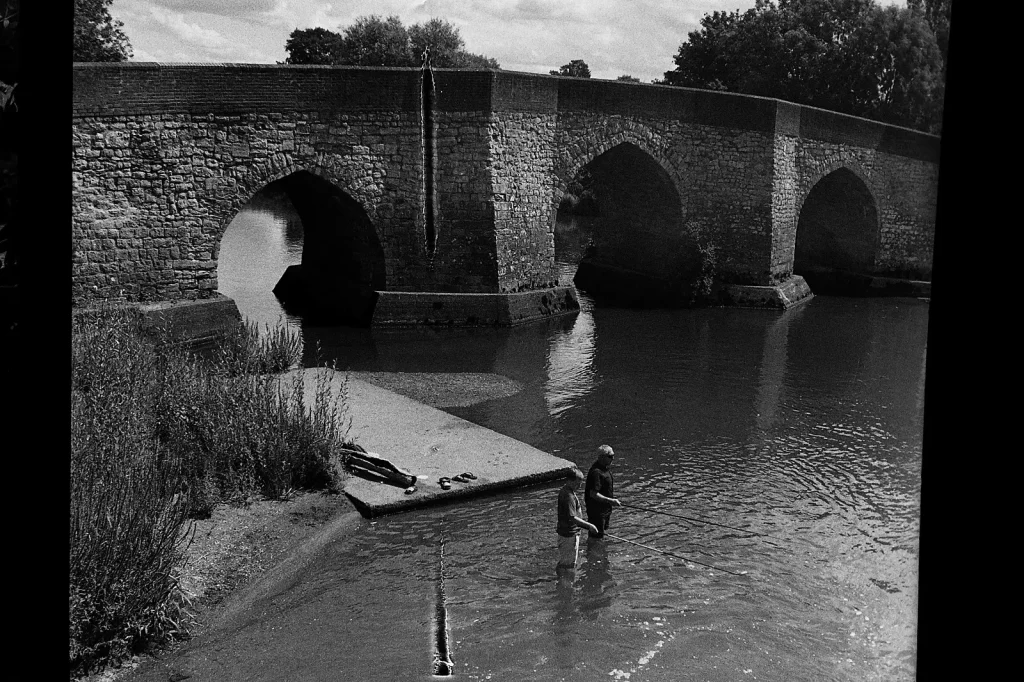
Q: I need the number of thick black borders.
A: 2